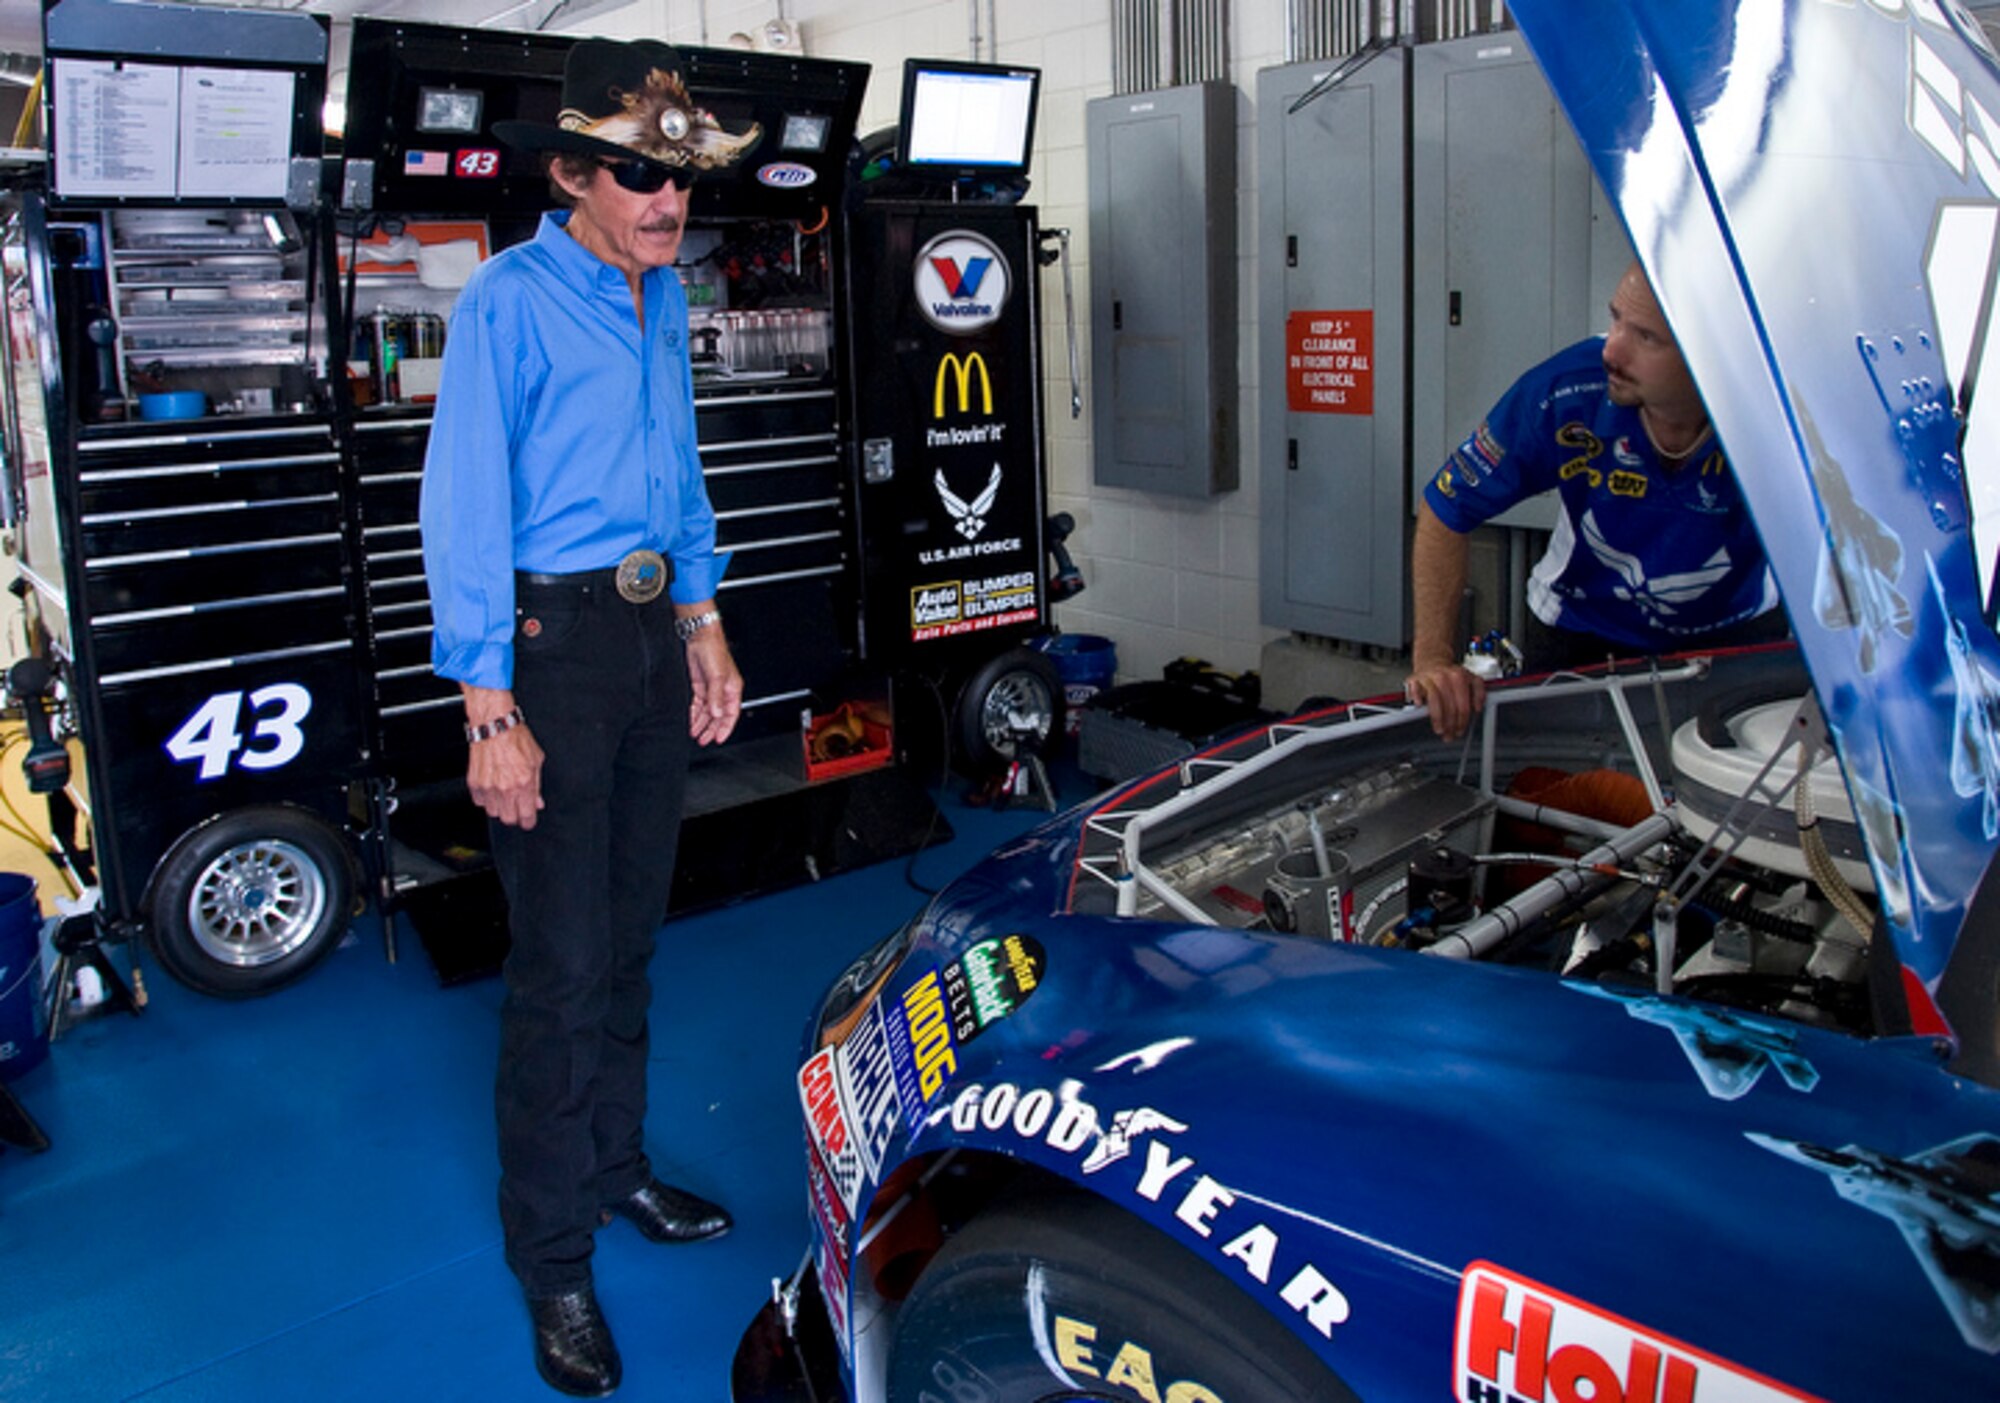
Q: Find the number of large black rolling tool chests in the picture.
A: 1